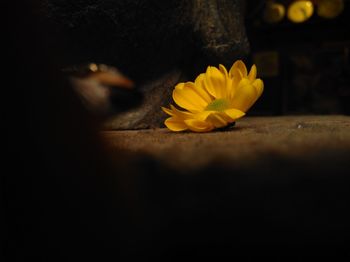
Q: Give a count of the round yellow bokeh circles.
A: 3